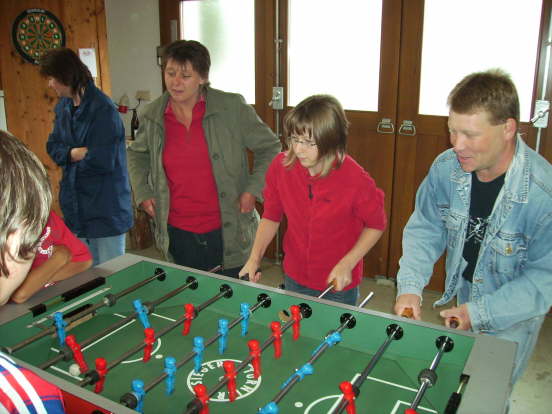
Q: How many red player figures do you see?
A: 11